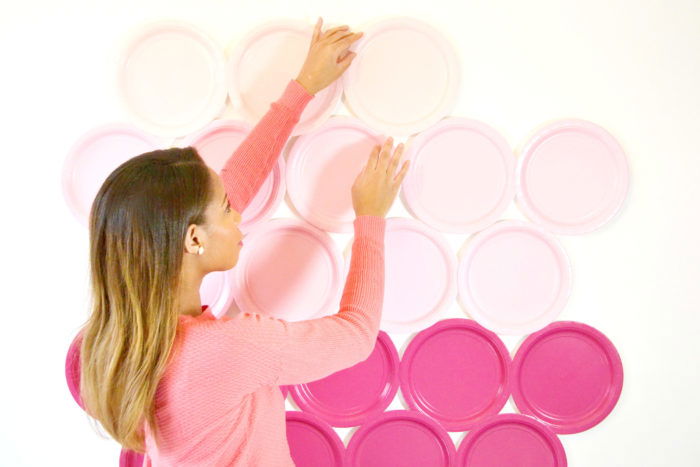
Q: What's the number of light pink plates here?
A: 12